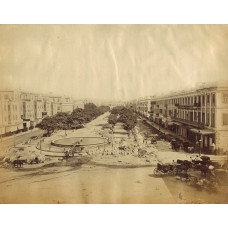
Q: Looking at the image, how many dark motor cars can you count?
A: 0